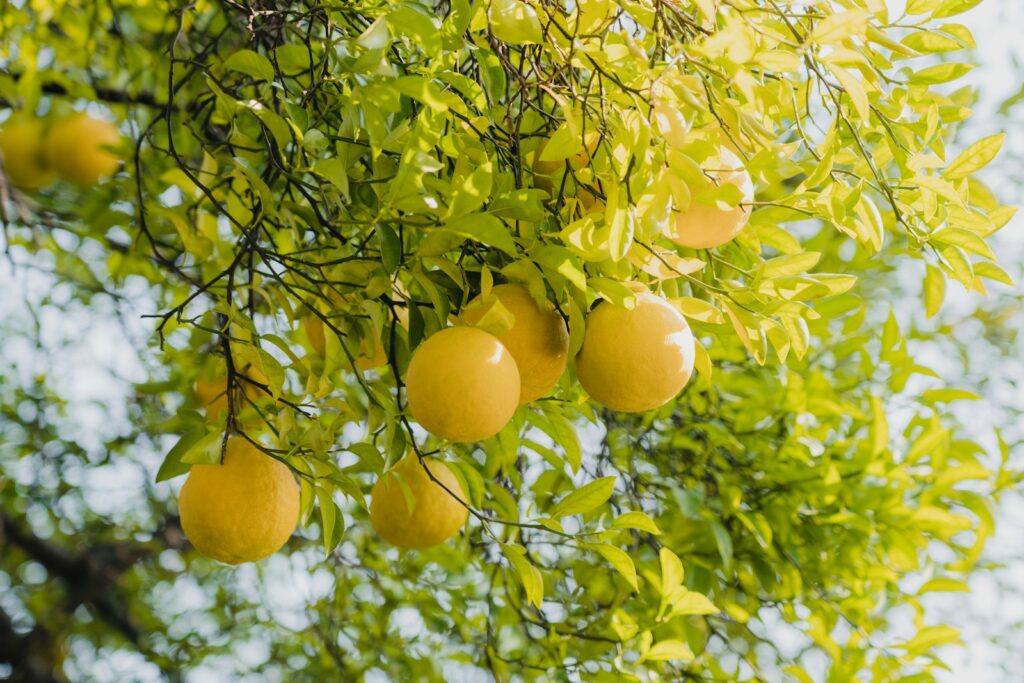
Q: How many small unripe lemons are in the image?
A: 0